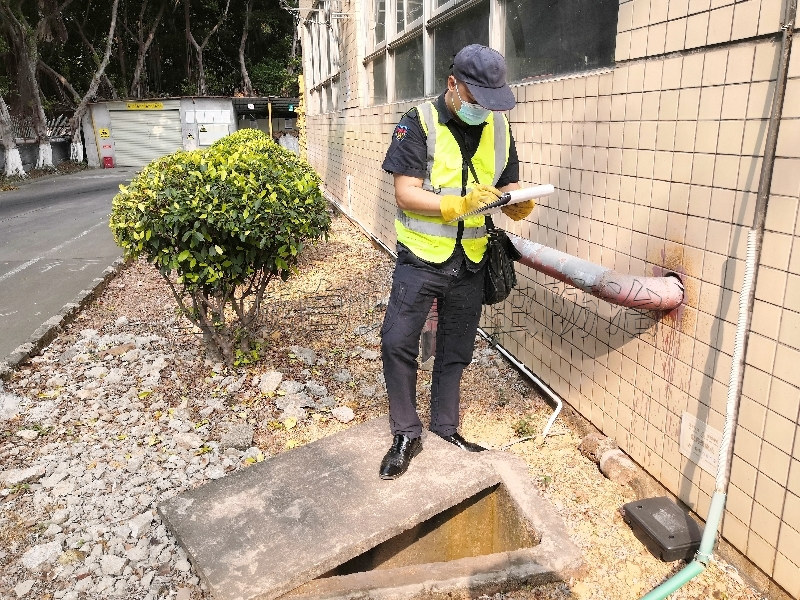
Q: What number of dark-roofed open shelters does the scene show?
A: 1